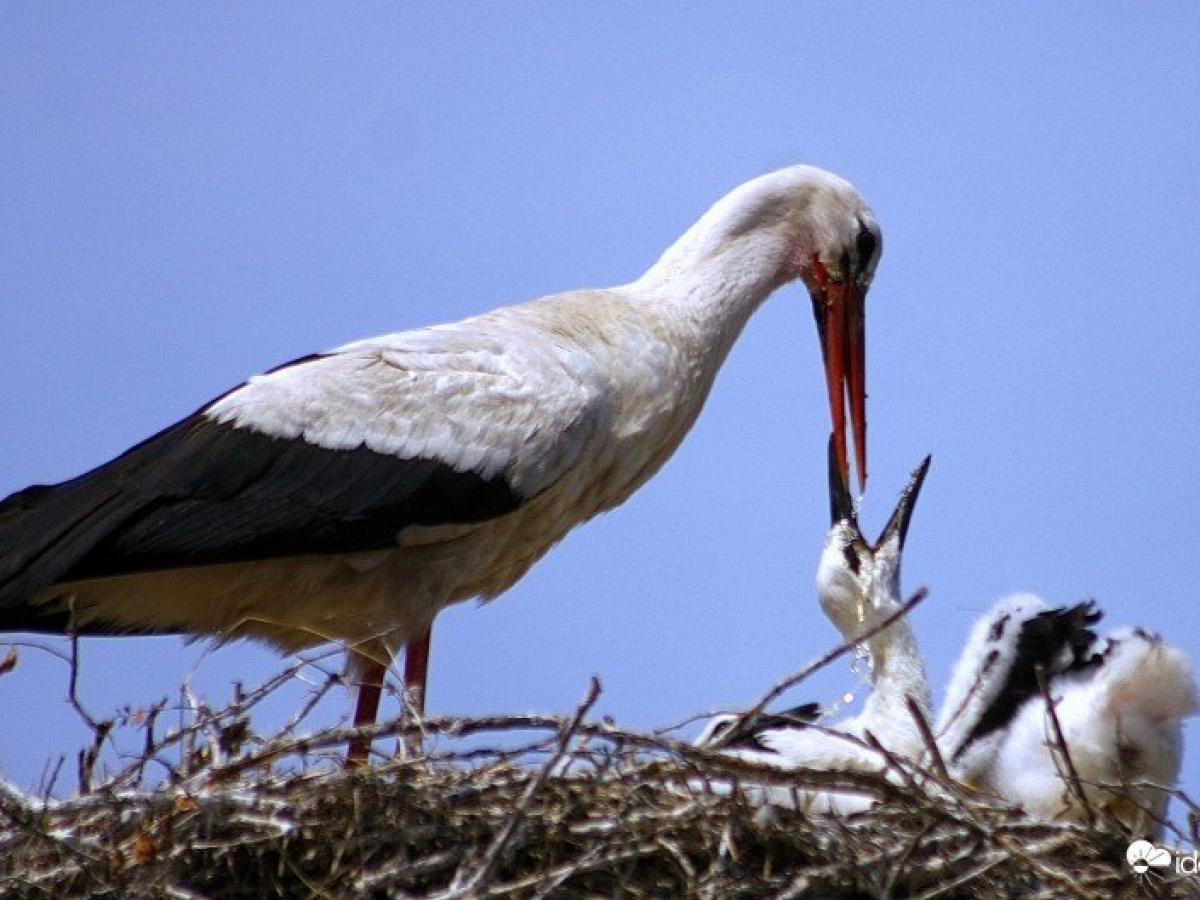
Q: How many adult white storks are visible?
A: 1